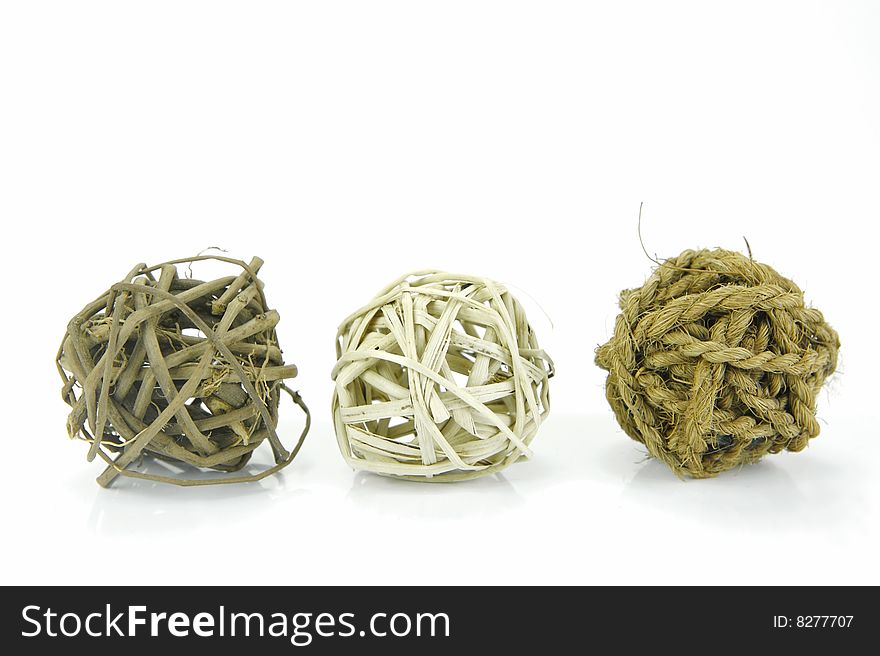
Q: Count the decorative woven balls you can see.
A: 3